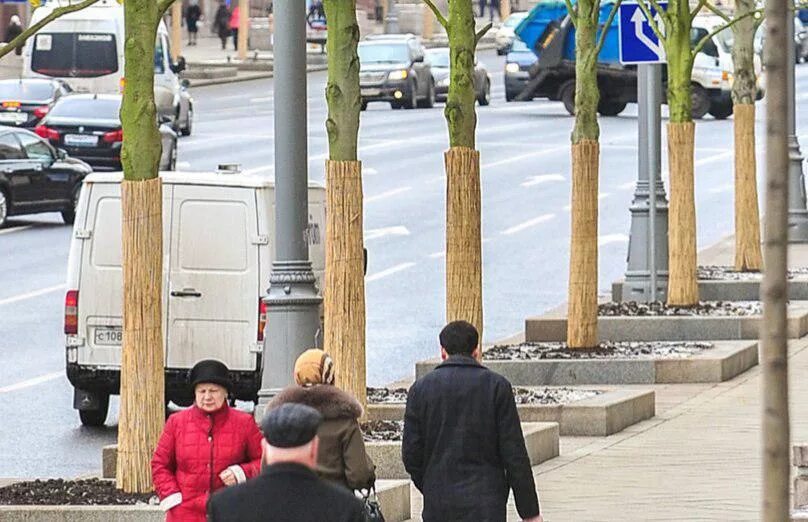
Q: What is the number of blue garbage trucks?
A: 1